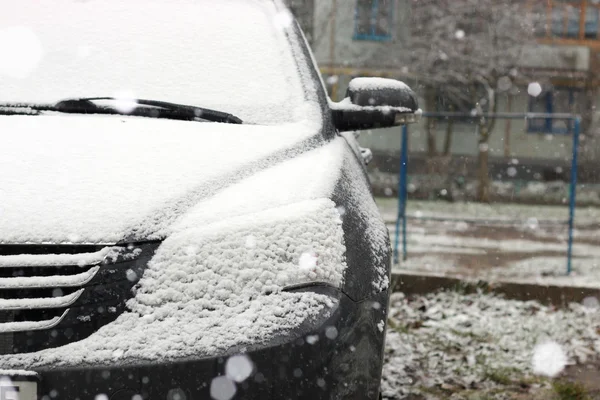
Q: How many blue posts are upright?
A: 2